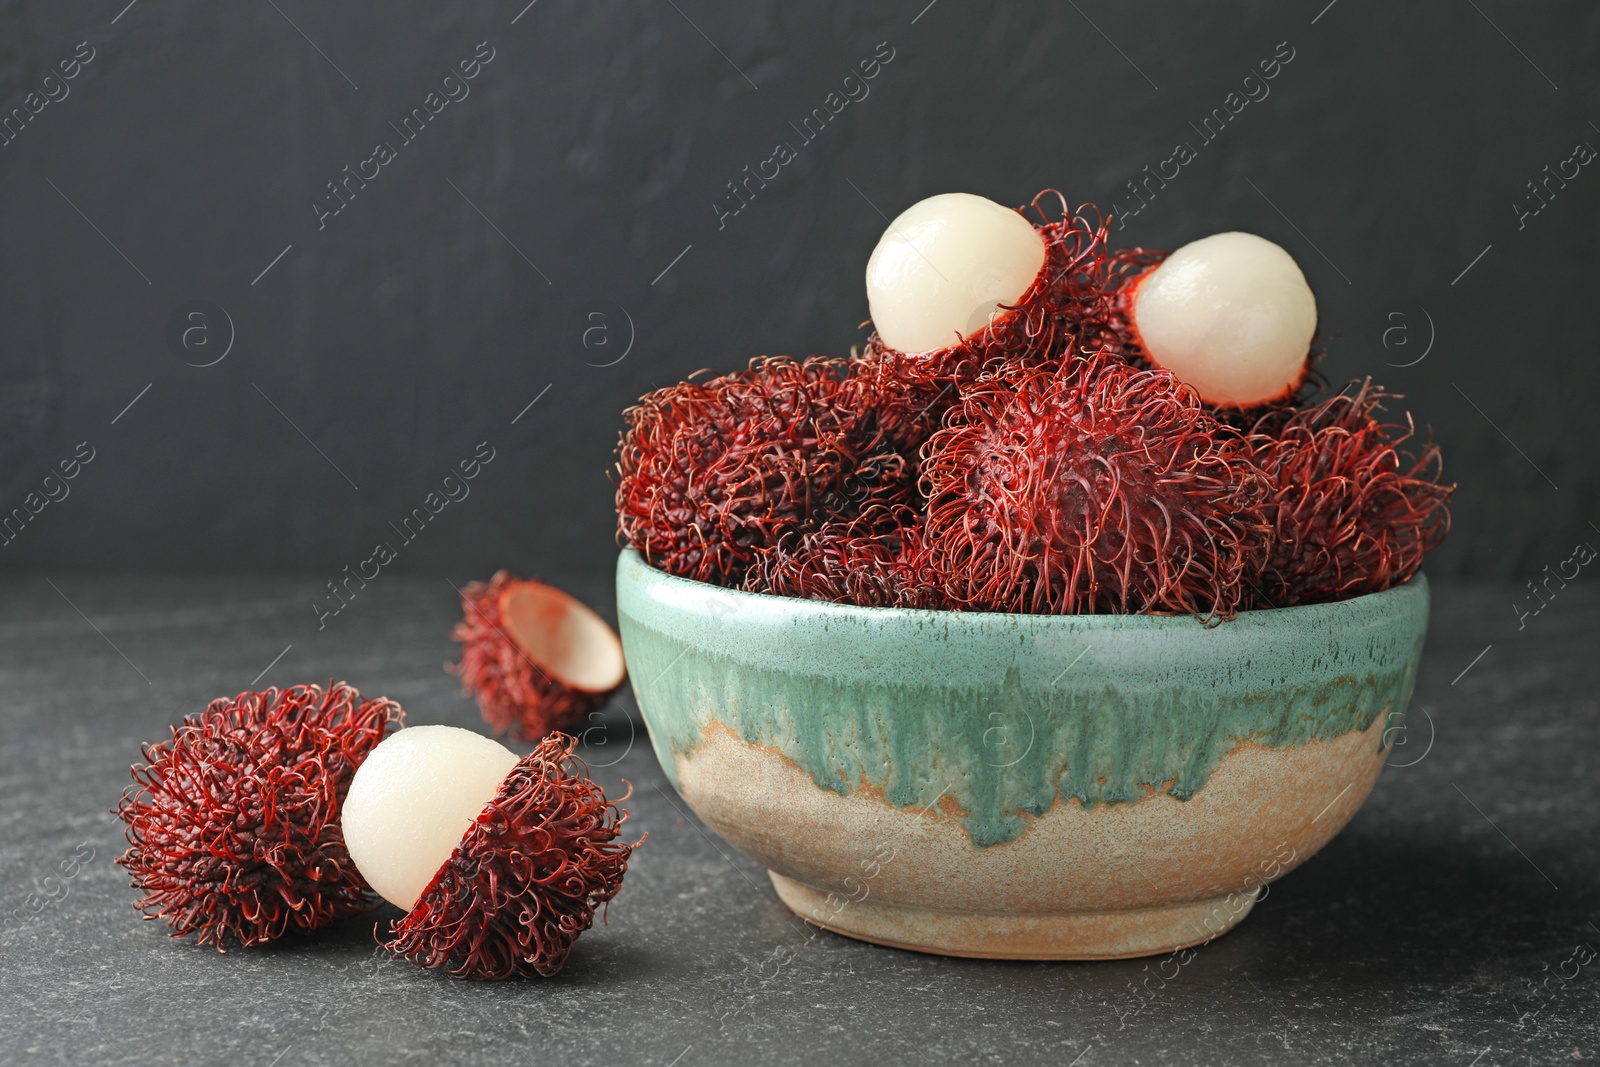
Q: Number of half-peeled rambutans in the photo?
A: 3